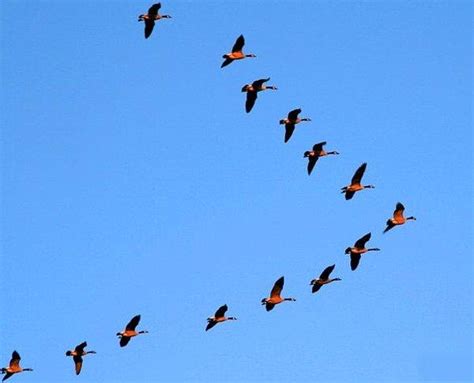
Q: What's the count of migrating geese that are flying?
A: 14